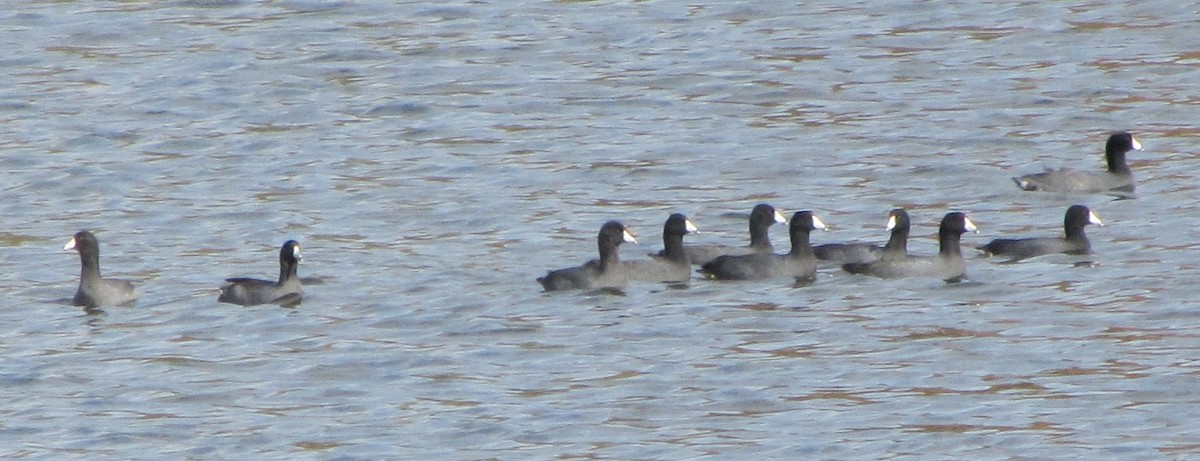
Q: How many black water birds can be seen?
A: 10